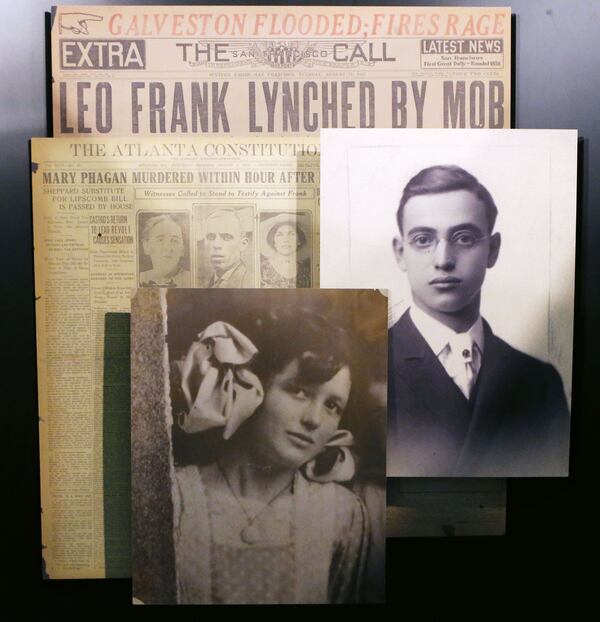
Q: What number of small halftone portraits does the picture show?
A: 3